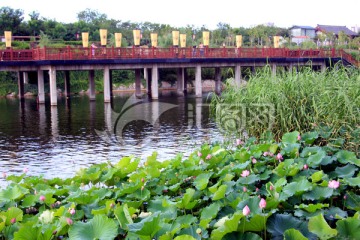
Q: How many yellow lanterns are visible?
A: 11